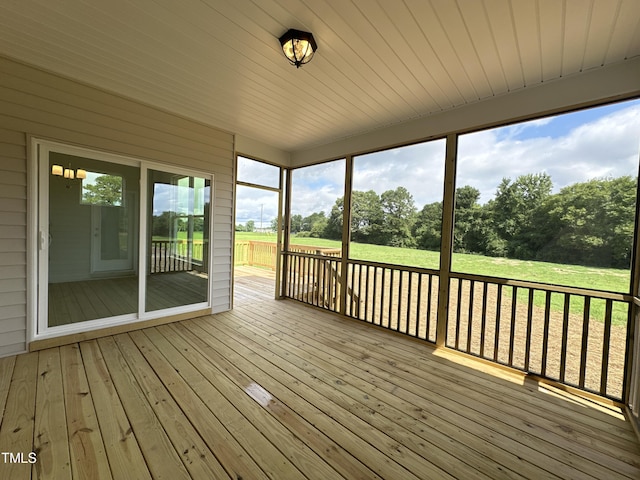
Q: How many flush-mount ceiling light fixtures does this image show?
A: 1